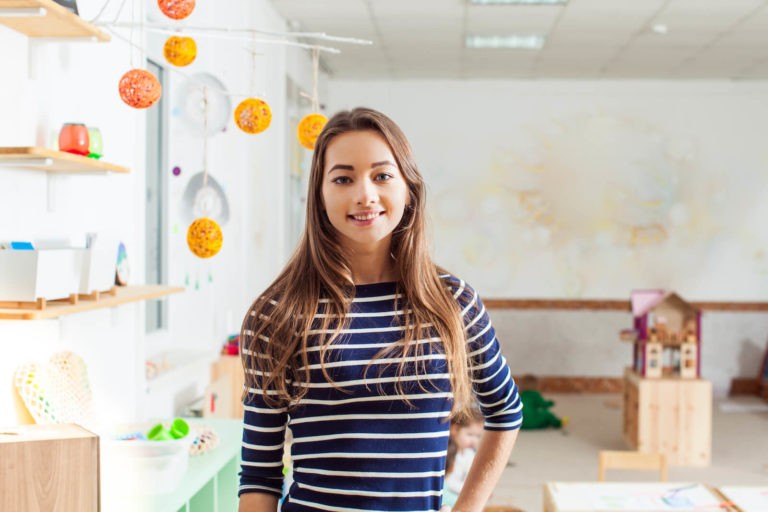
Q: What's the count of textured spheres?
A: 6